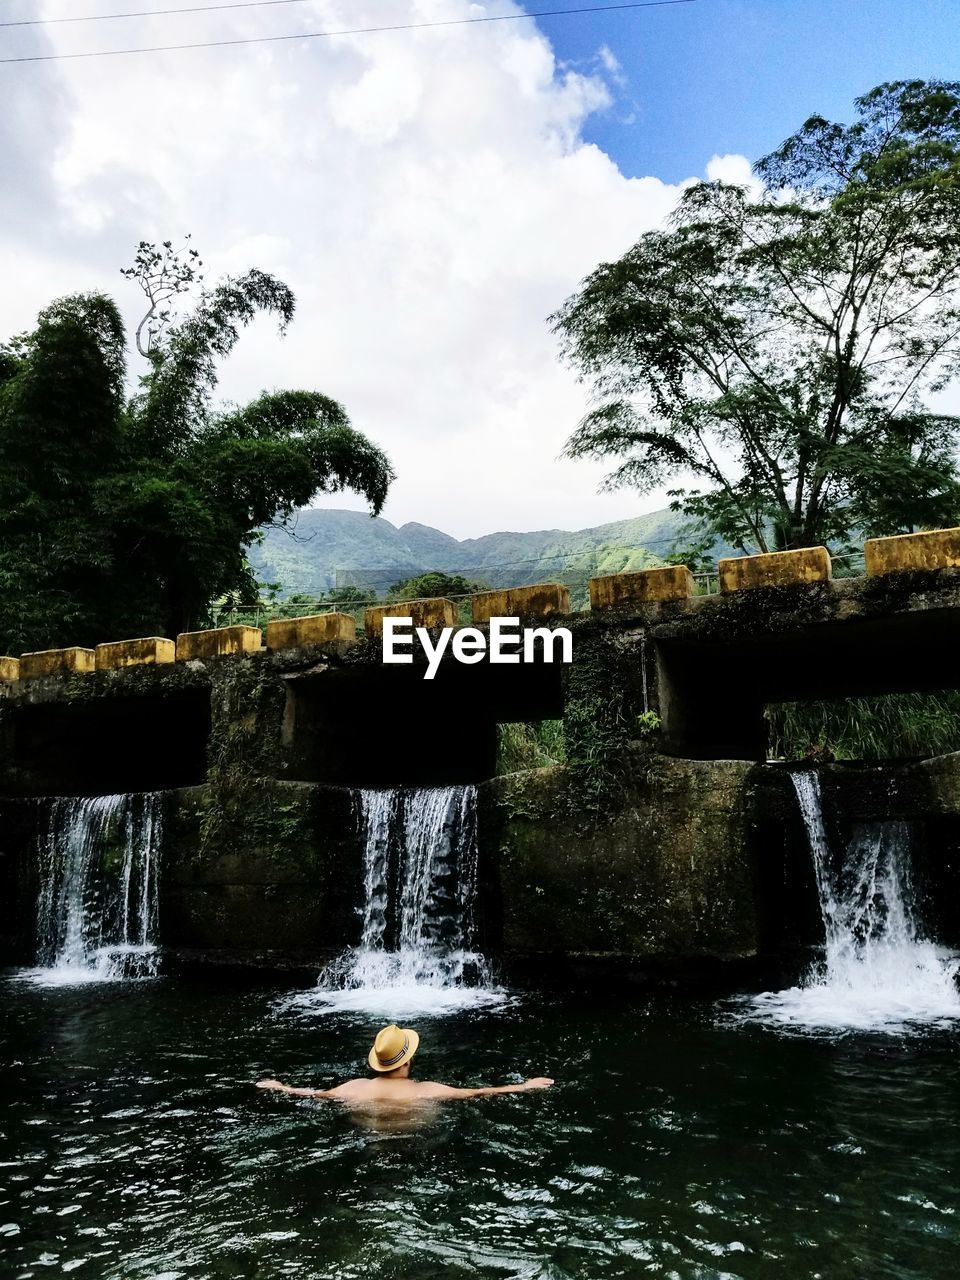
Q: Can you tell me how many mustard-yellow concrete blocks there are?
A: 10